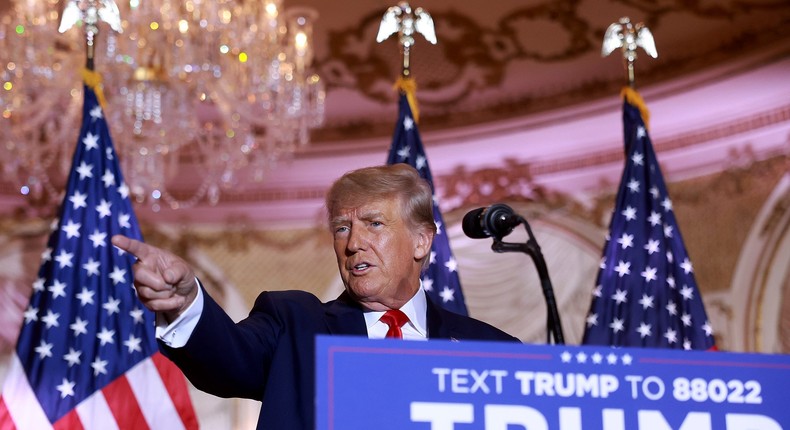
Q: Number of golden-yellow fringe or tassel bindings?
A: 3